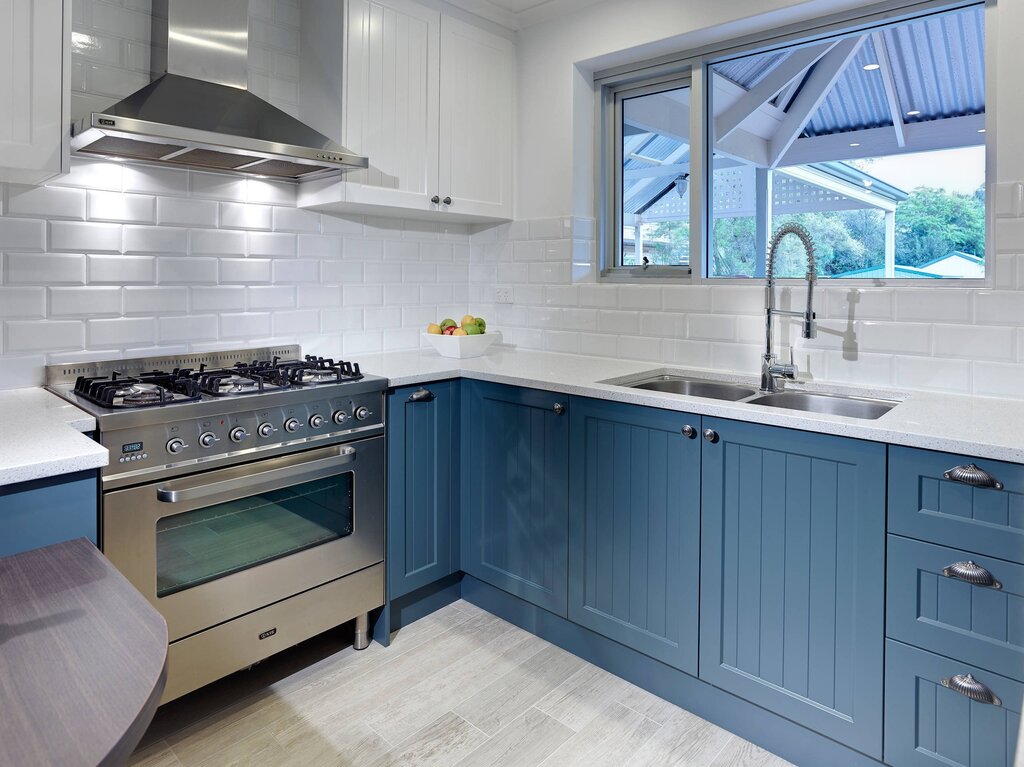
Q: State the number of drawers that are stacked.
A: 3